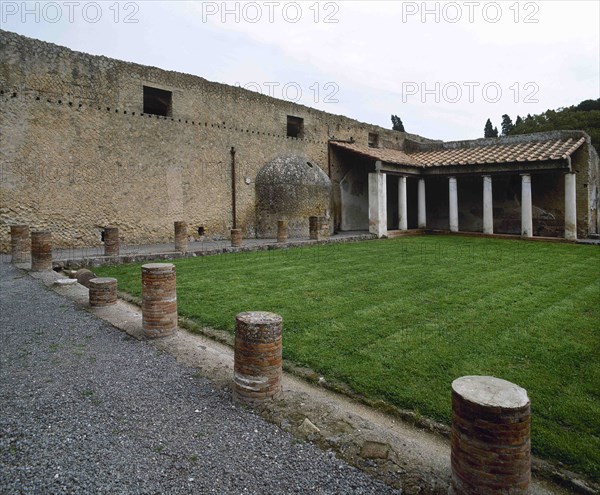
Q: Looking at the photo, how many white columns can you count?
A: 7